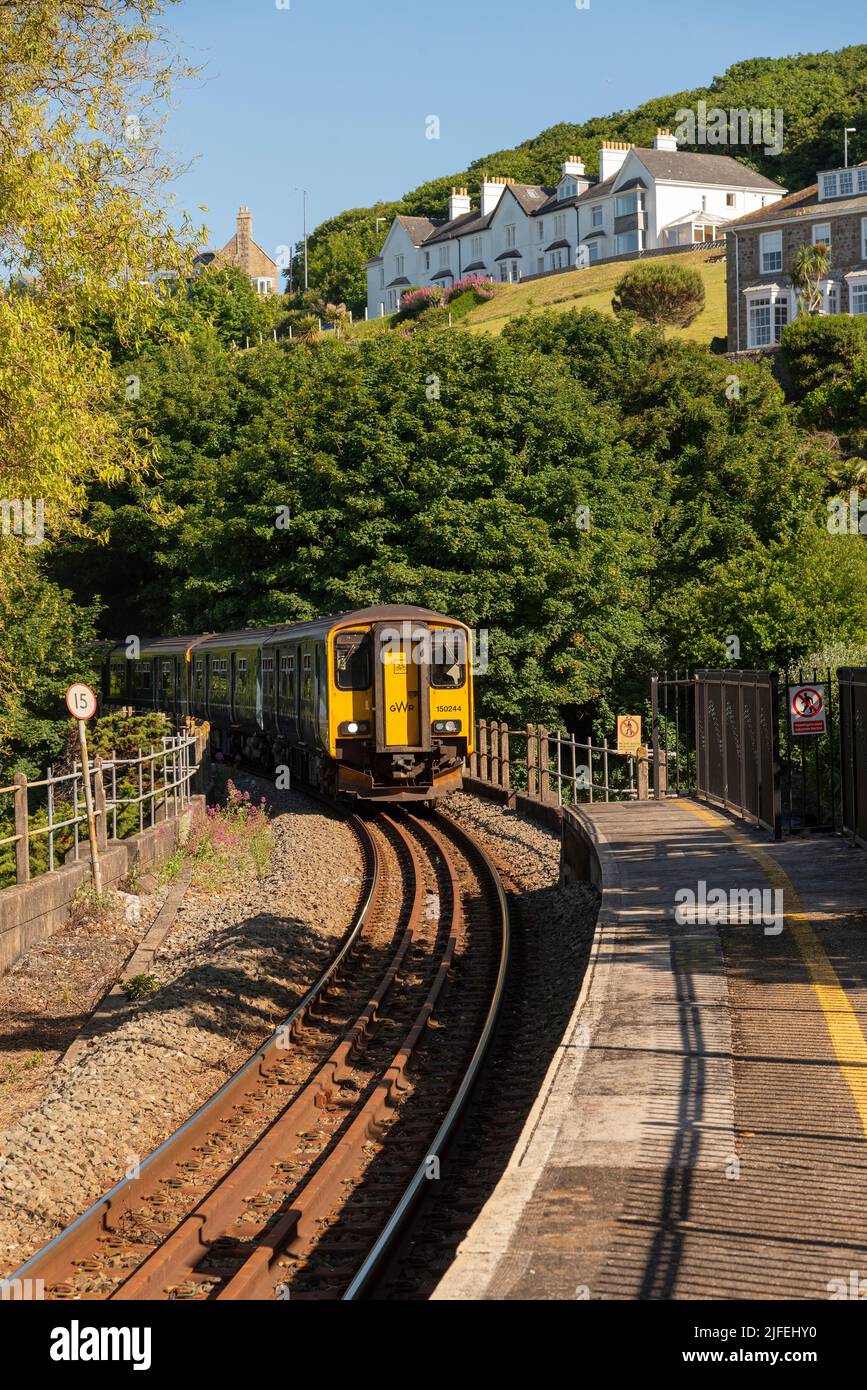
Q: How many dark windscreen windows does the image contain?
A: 2